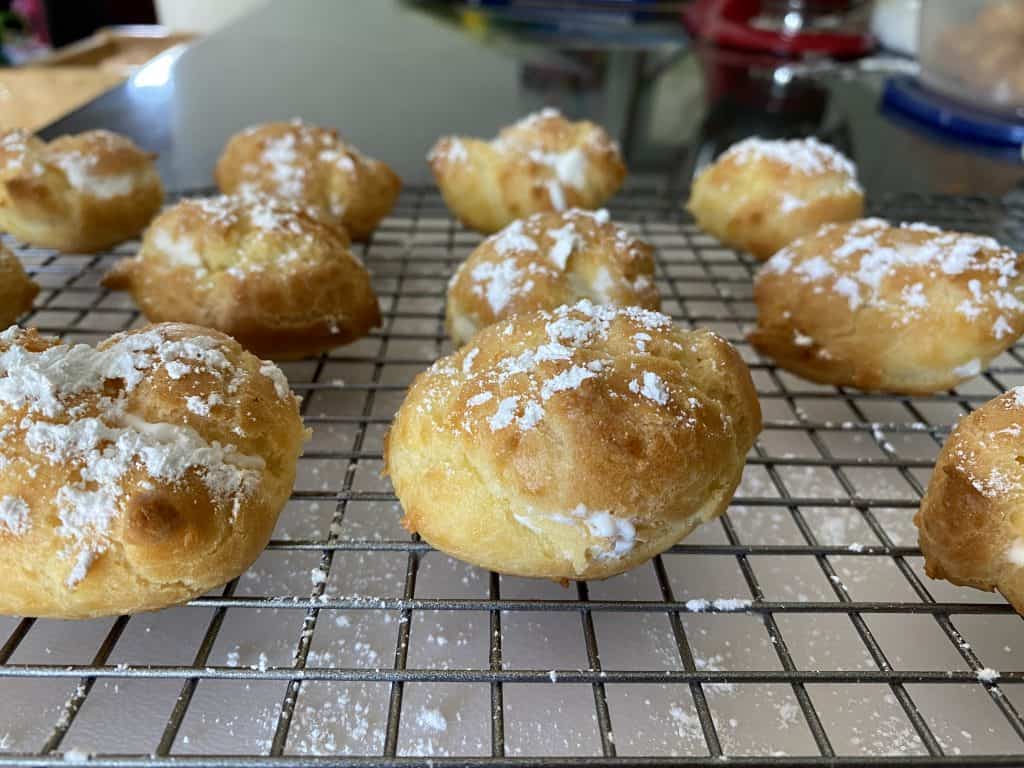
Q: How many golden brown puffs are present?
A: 11